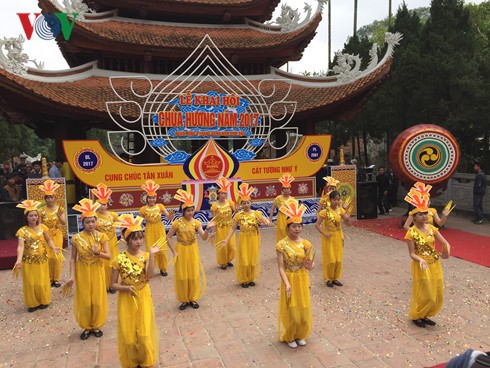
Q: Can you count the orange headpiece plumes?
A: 14